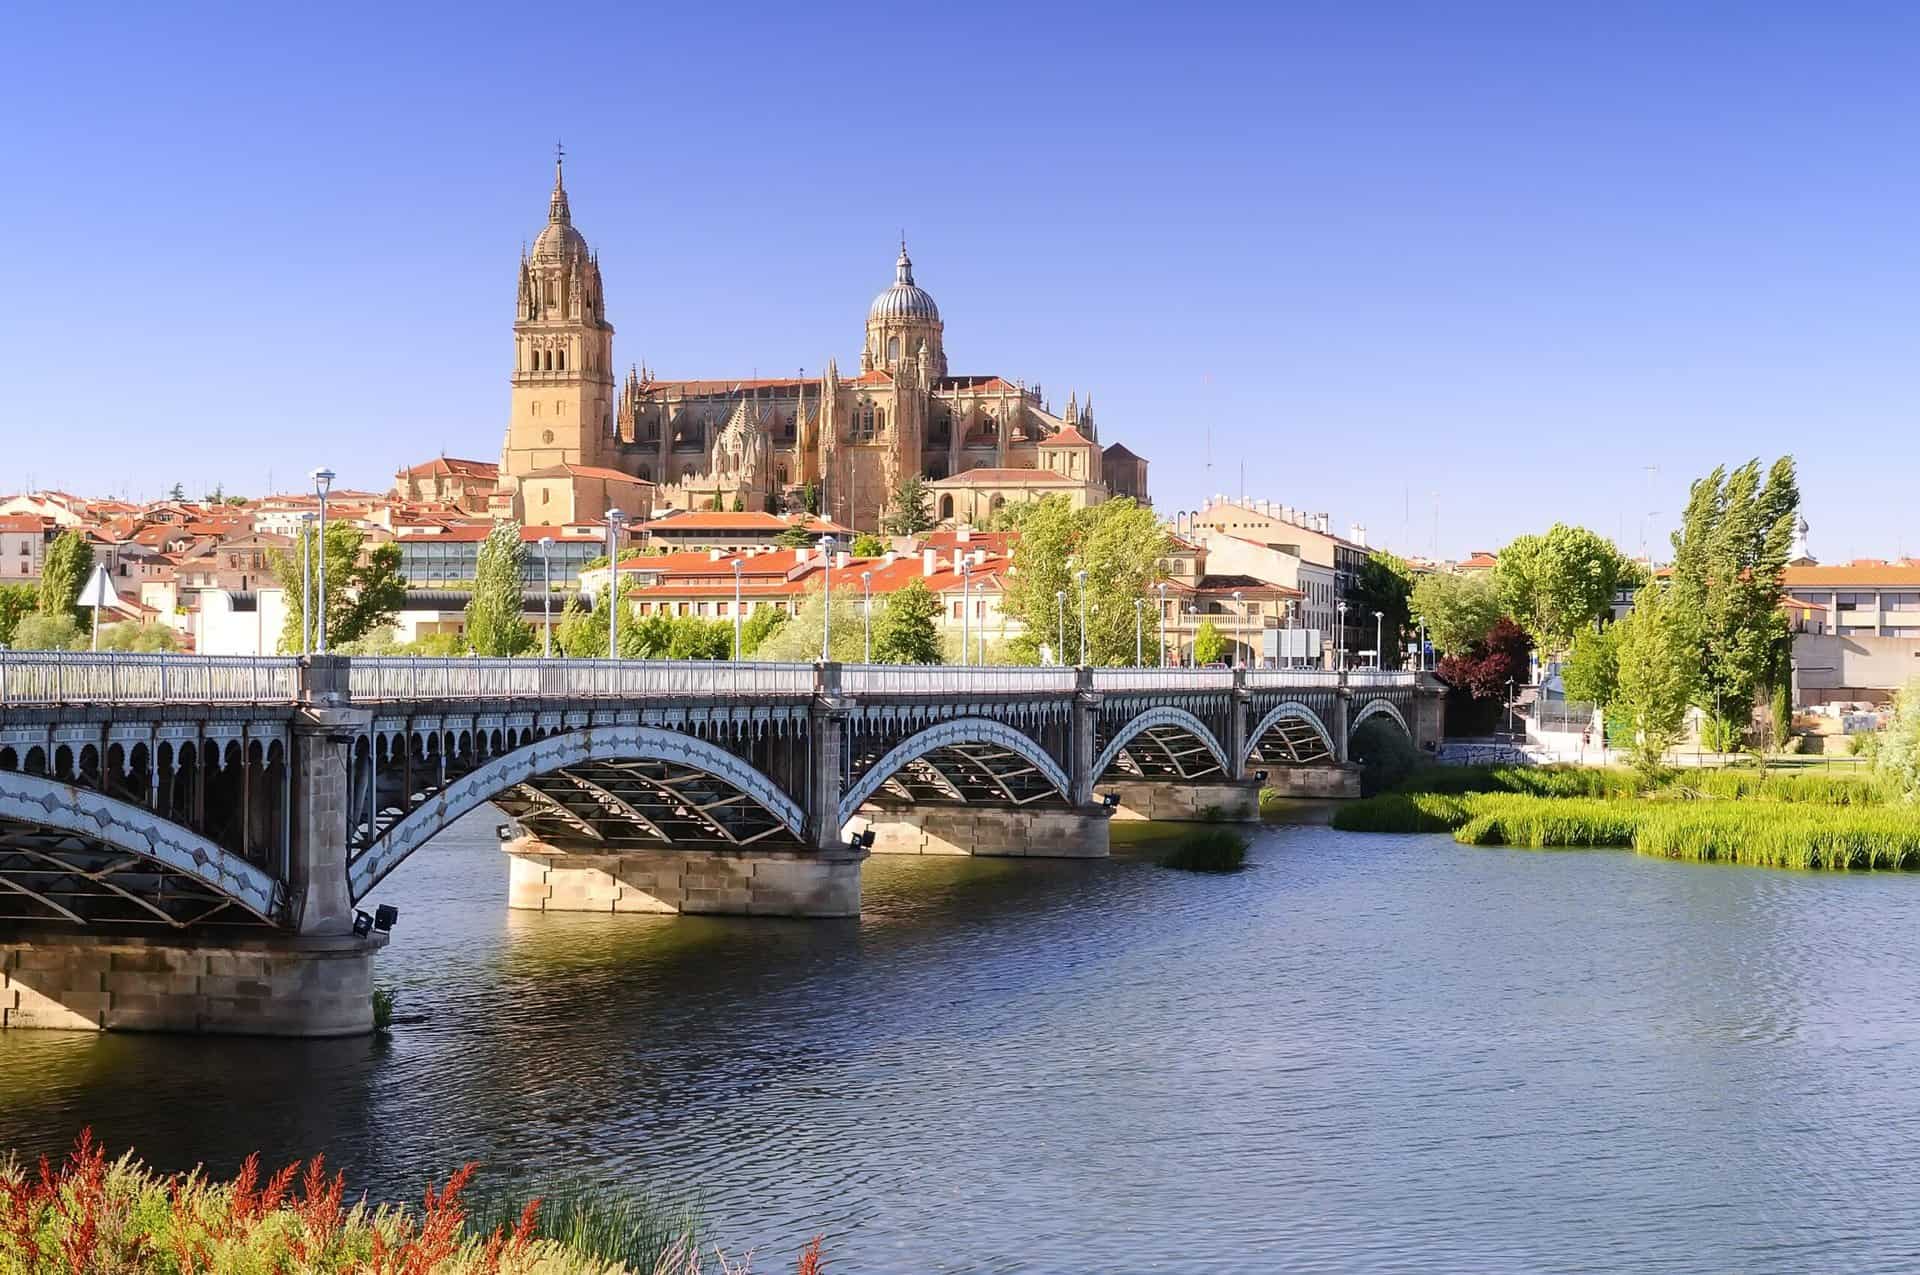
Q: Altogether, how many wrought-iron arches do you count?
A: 6